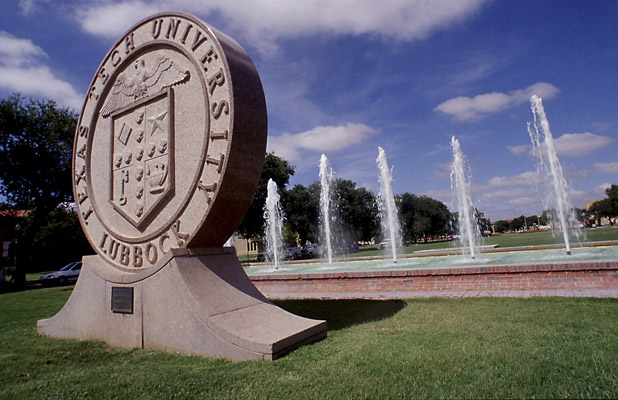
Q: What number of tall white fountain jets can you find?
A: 5